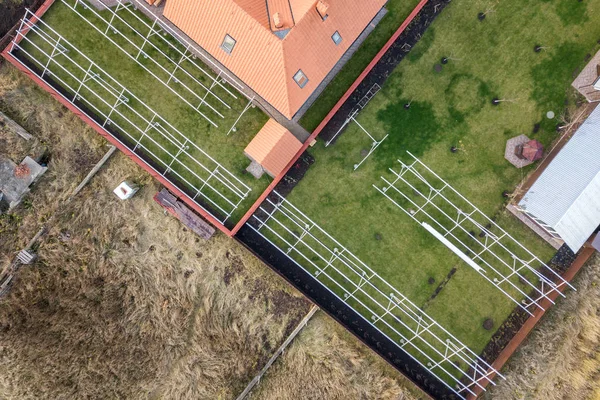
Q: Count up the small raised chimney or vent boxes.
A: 2